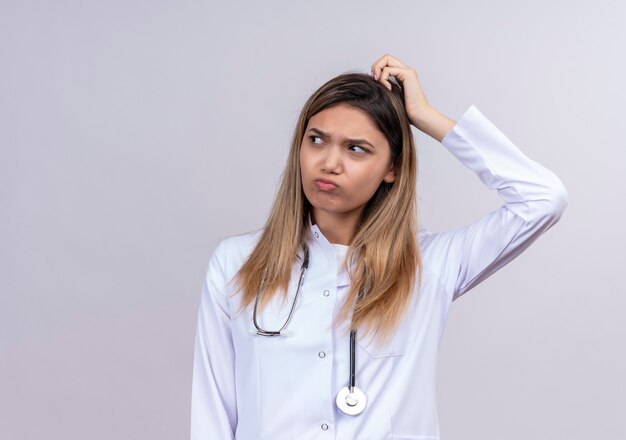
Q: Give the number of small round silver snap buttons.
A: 4